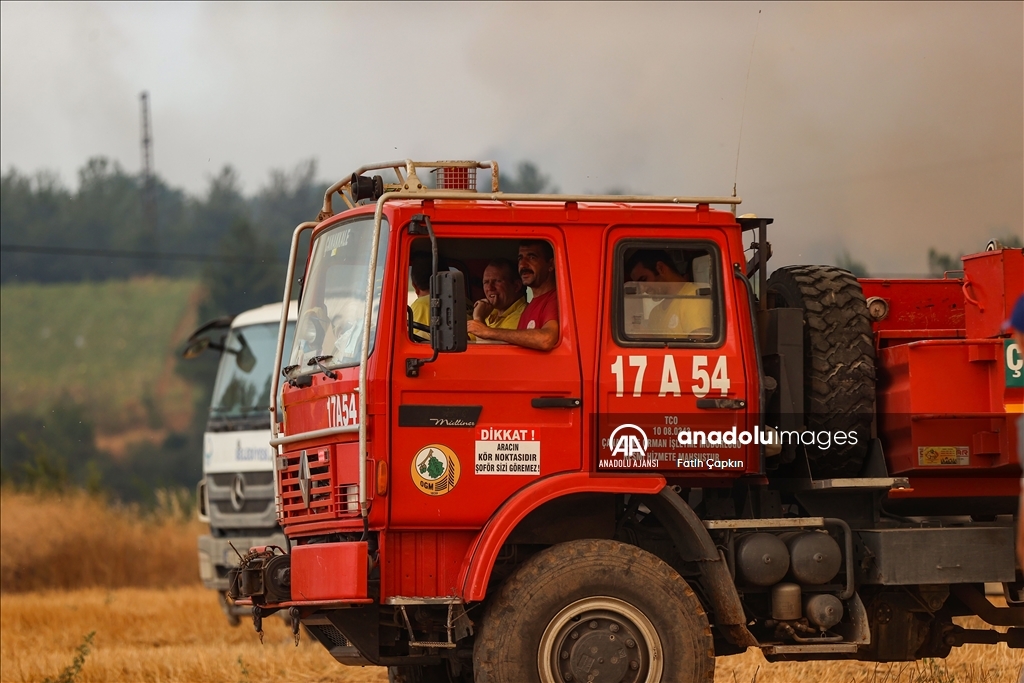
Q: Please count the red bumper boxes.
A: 1